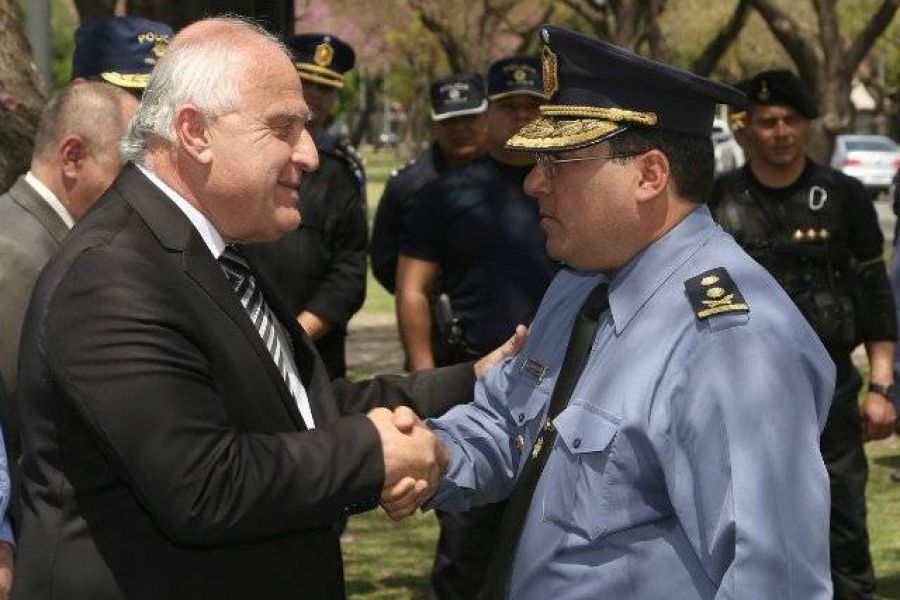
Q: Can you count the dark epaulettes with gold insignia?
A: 1